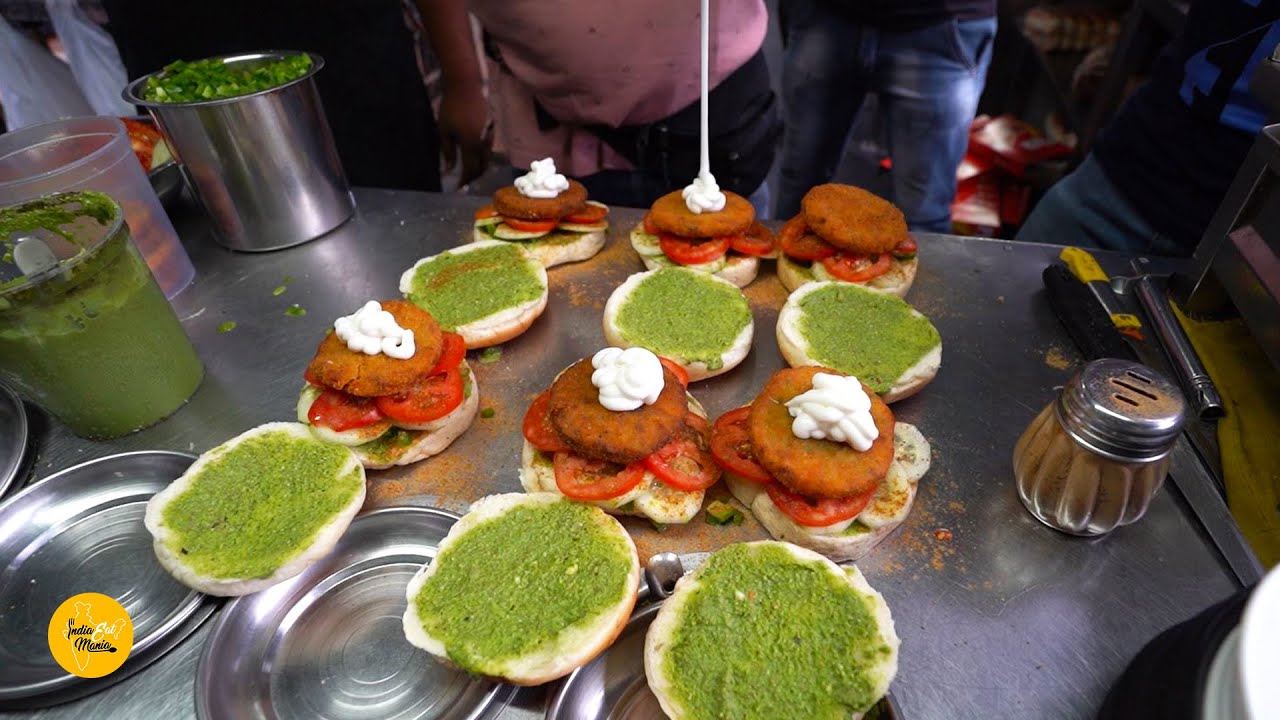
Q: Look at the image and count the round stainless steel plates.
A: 4